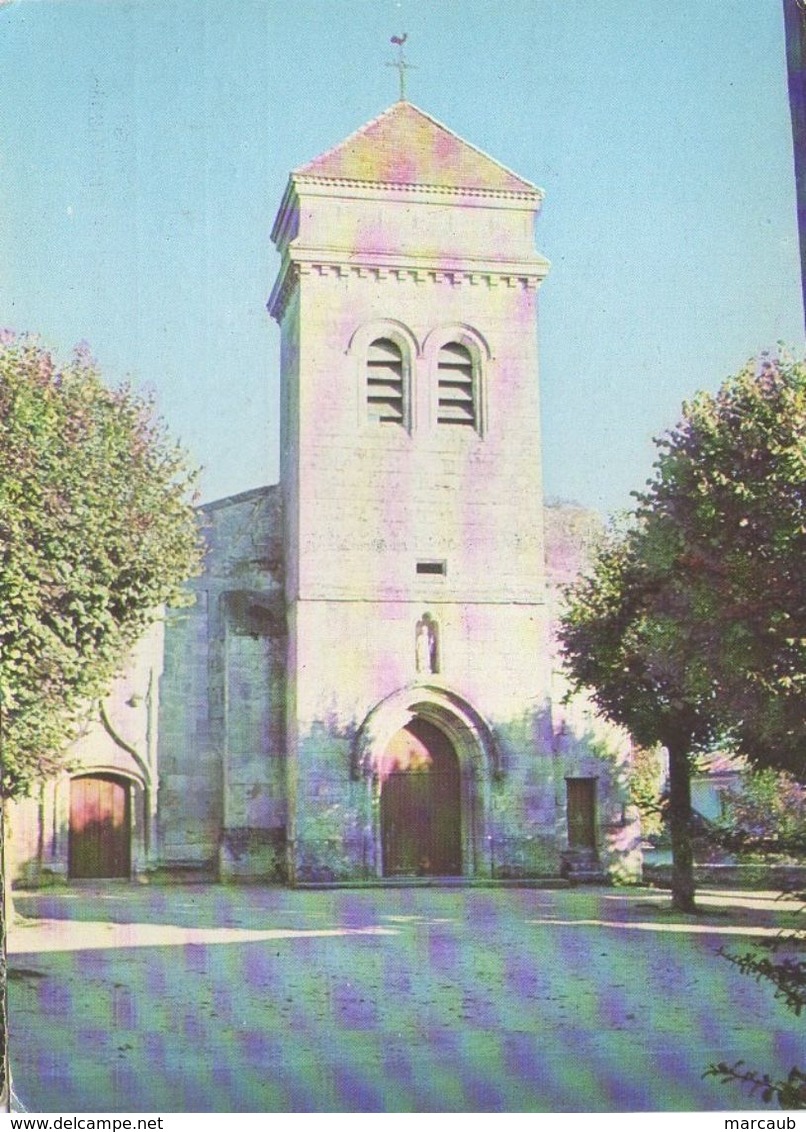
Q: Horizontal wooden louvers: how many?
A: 8